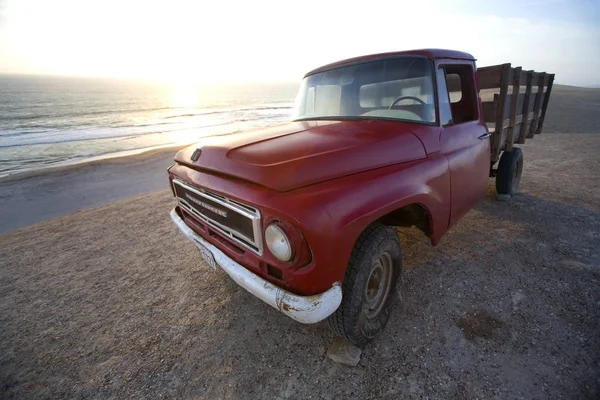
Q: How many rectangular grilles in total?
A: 1